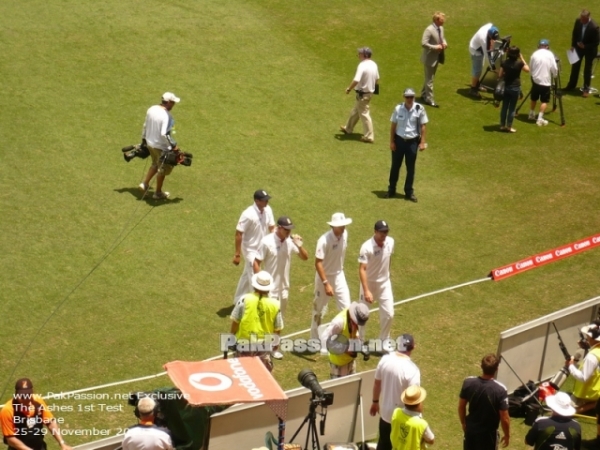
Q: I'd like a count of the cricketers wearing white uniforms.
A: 4